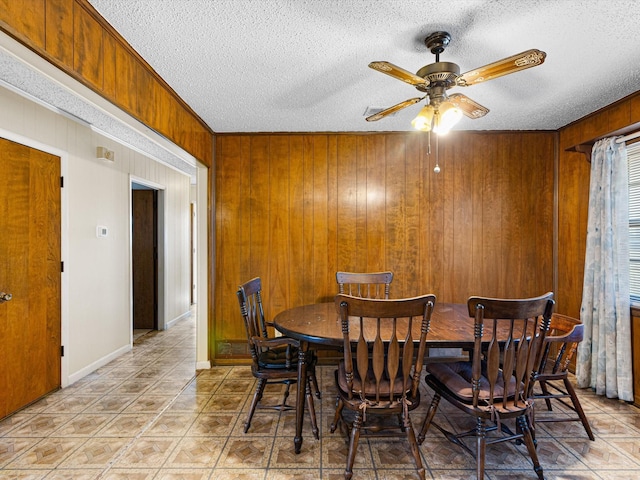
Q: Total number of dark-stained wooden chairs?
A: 5